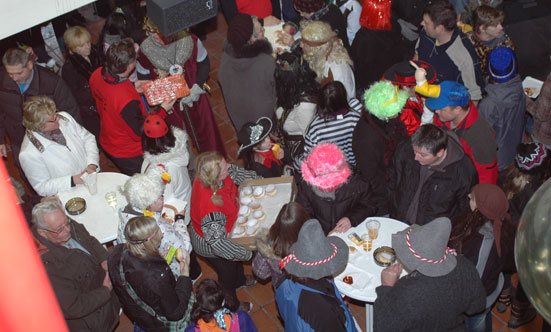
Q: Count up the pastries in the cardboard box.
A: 11